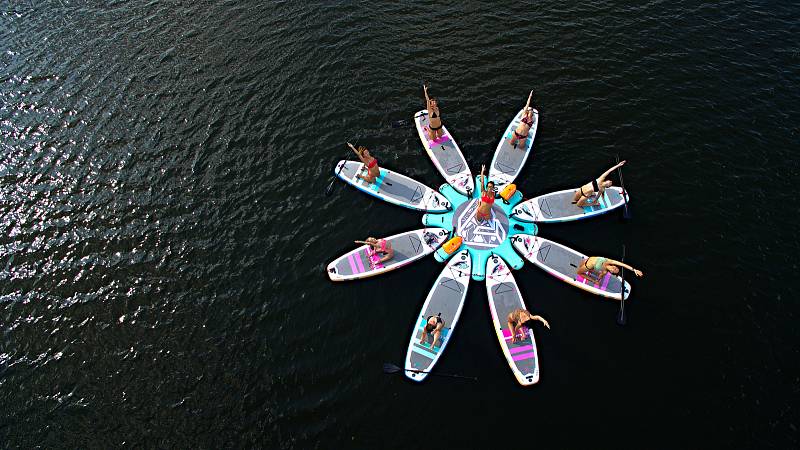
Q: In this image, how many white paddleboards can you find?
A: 8